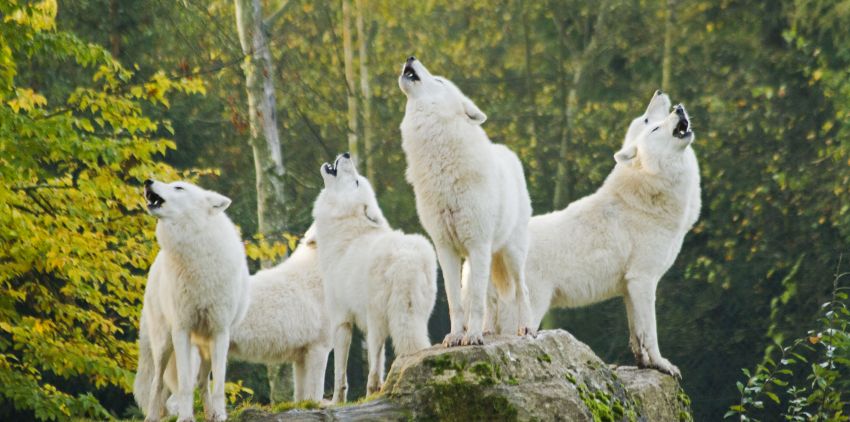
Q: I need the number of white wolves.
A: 6